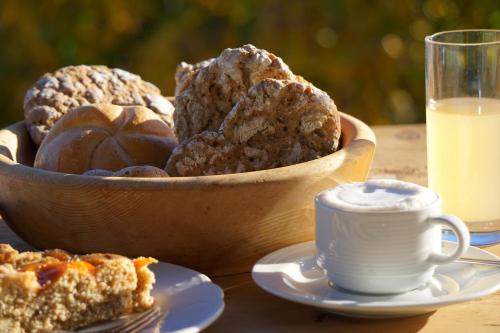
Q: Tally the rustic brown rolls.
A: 3